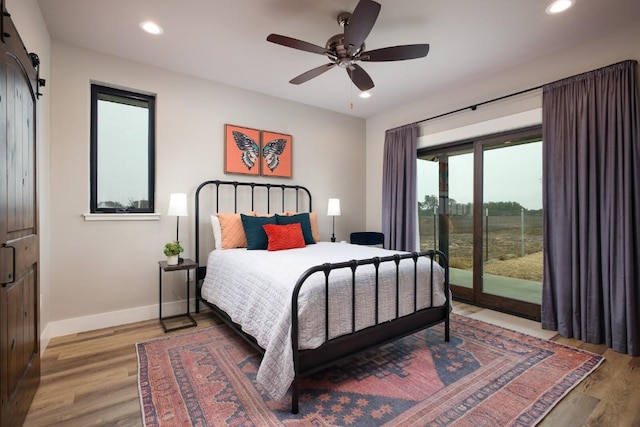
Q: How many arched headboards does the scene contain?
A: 1